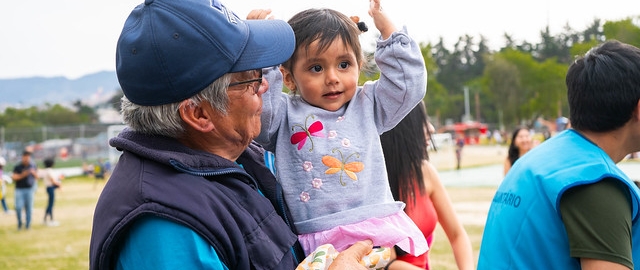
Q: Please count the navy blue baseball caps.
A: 1